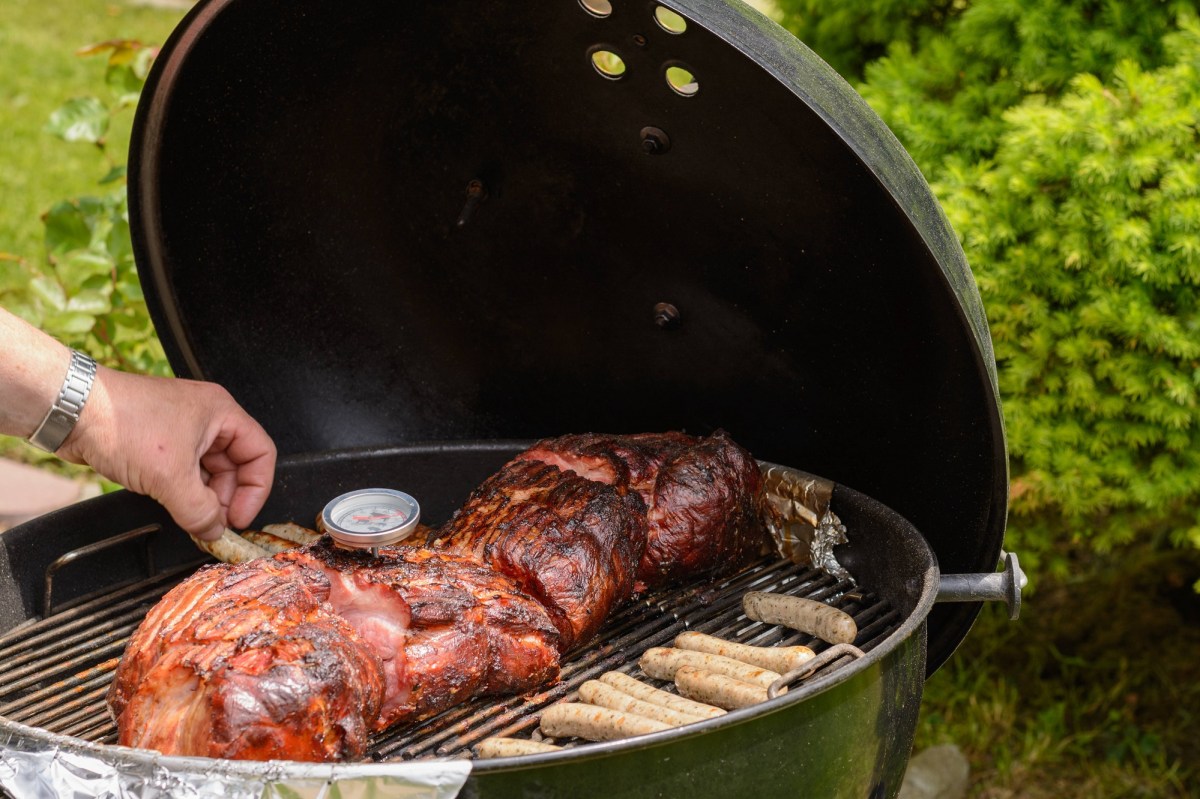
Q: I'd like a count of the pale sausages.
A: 11